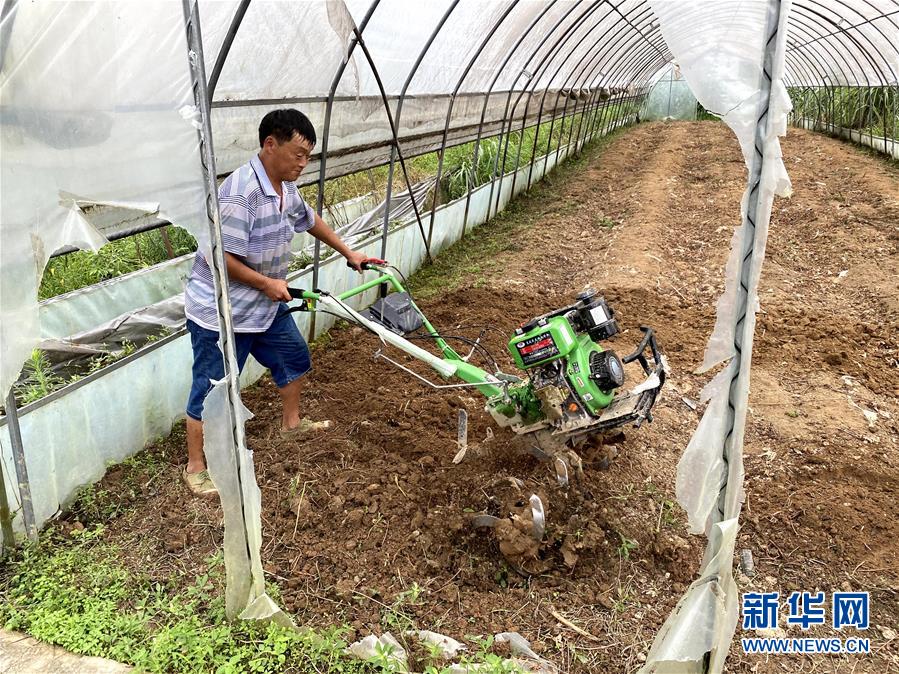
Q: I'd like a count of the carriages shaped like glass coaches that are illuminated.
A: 0